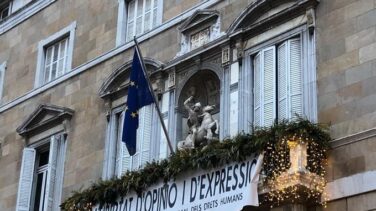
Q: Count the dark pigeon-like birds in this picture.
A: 0